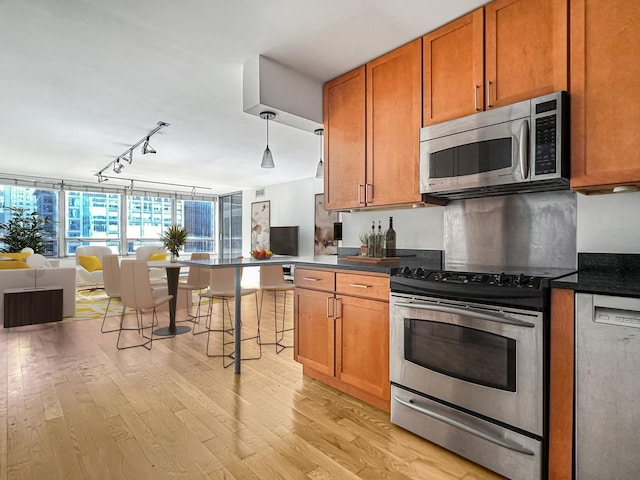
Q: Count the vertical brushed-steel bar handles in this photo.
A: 6